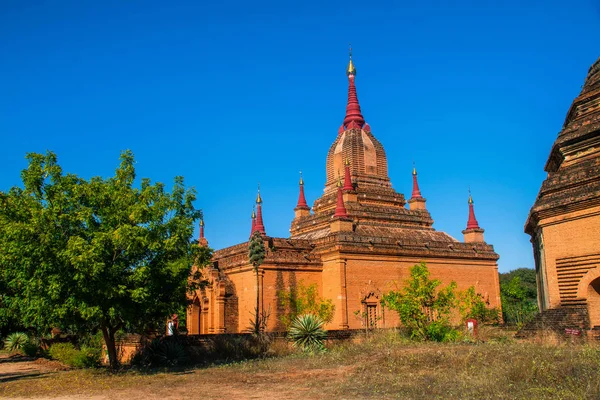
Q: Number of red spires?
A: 9